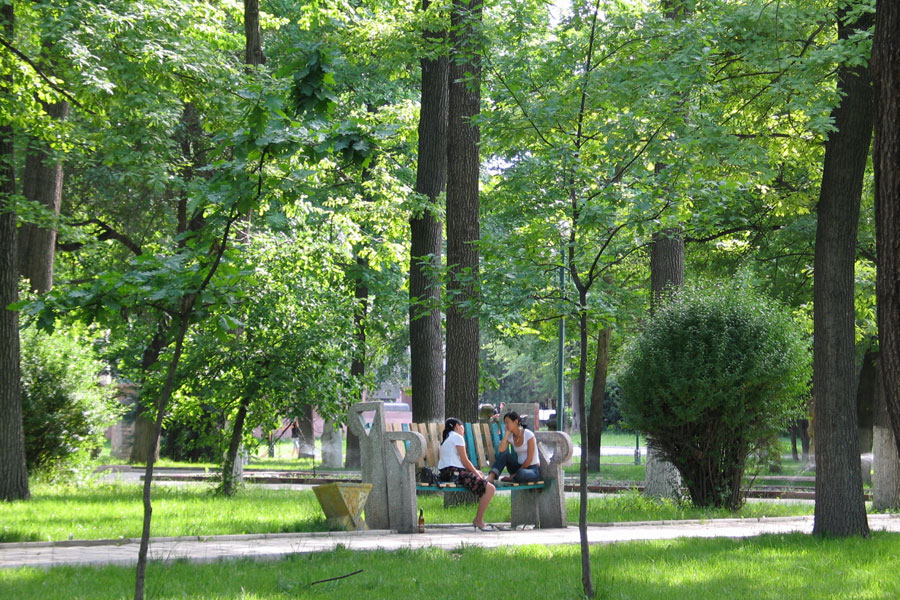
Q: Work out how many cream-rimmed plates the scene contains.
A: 0